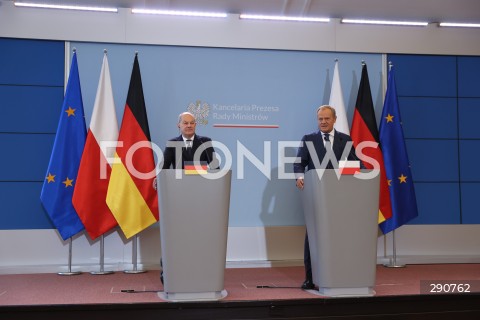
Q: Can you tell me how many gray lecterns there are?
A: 2